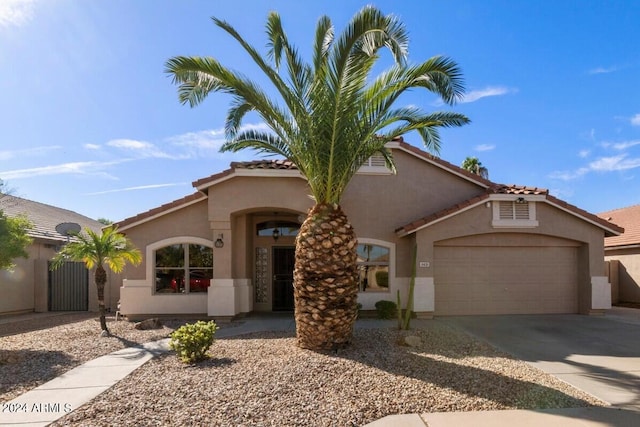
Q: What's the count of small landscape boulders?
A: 2